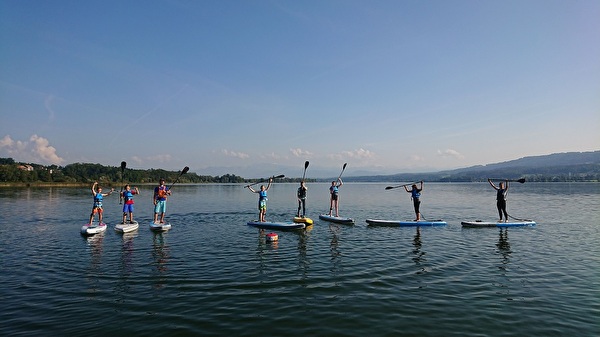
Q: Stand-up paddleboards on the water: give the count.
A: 8